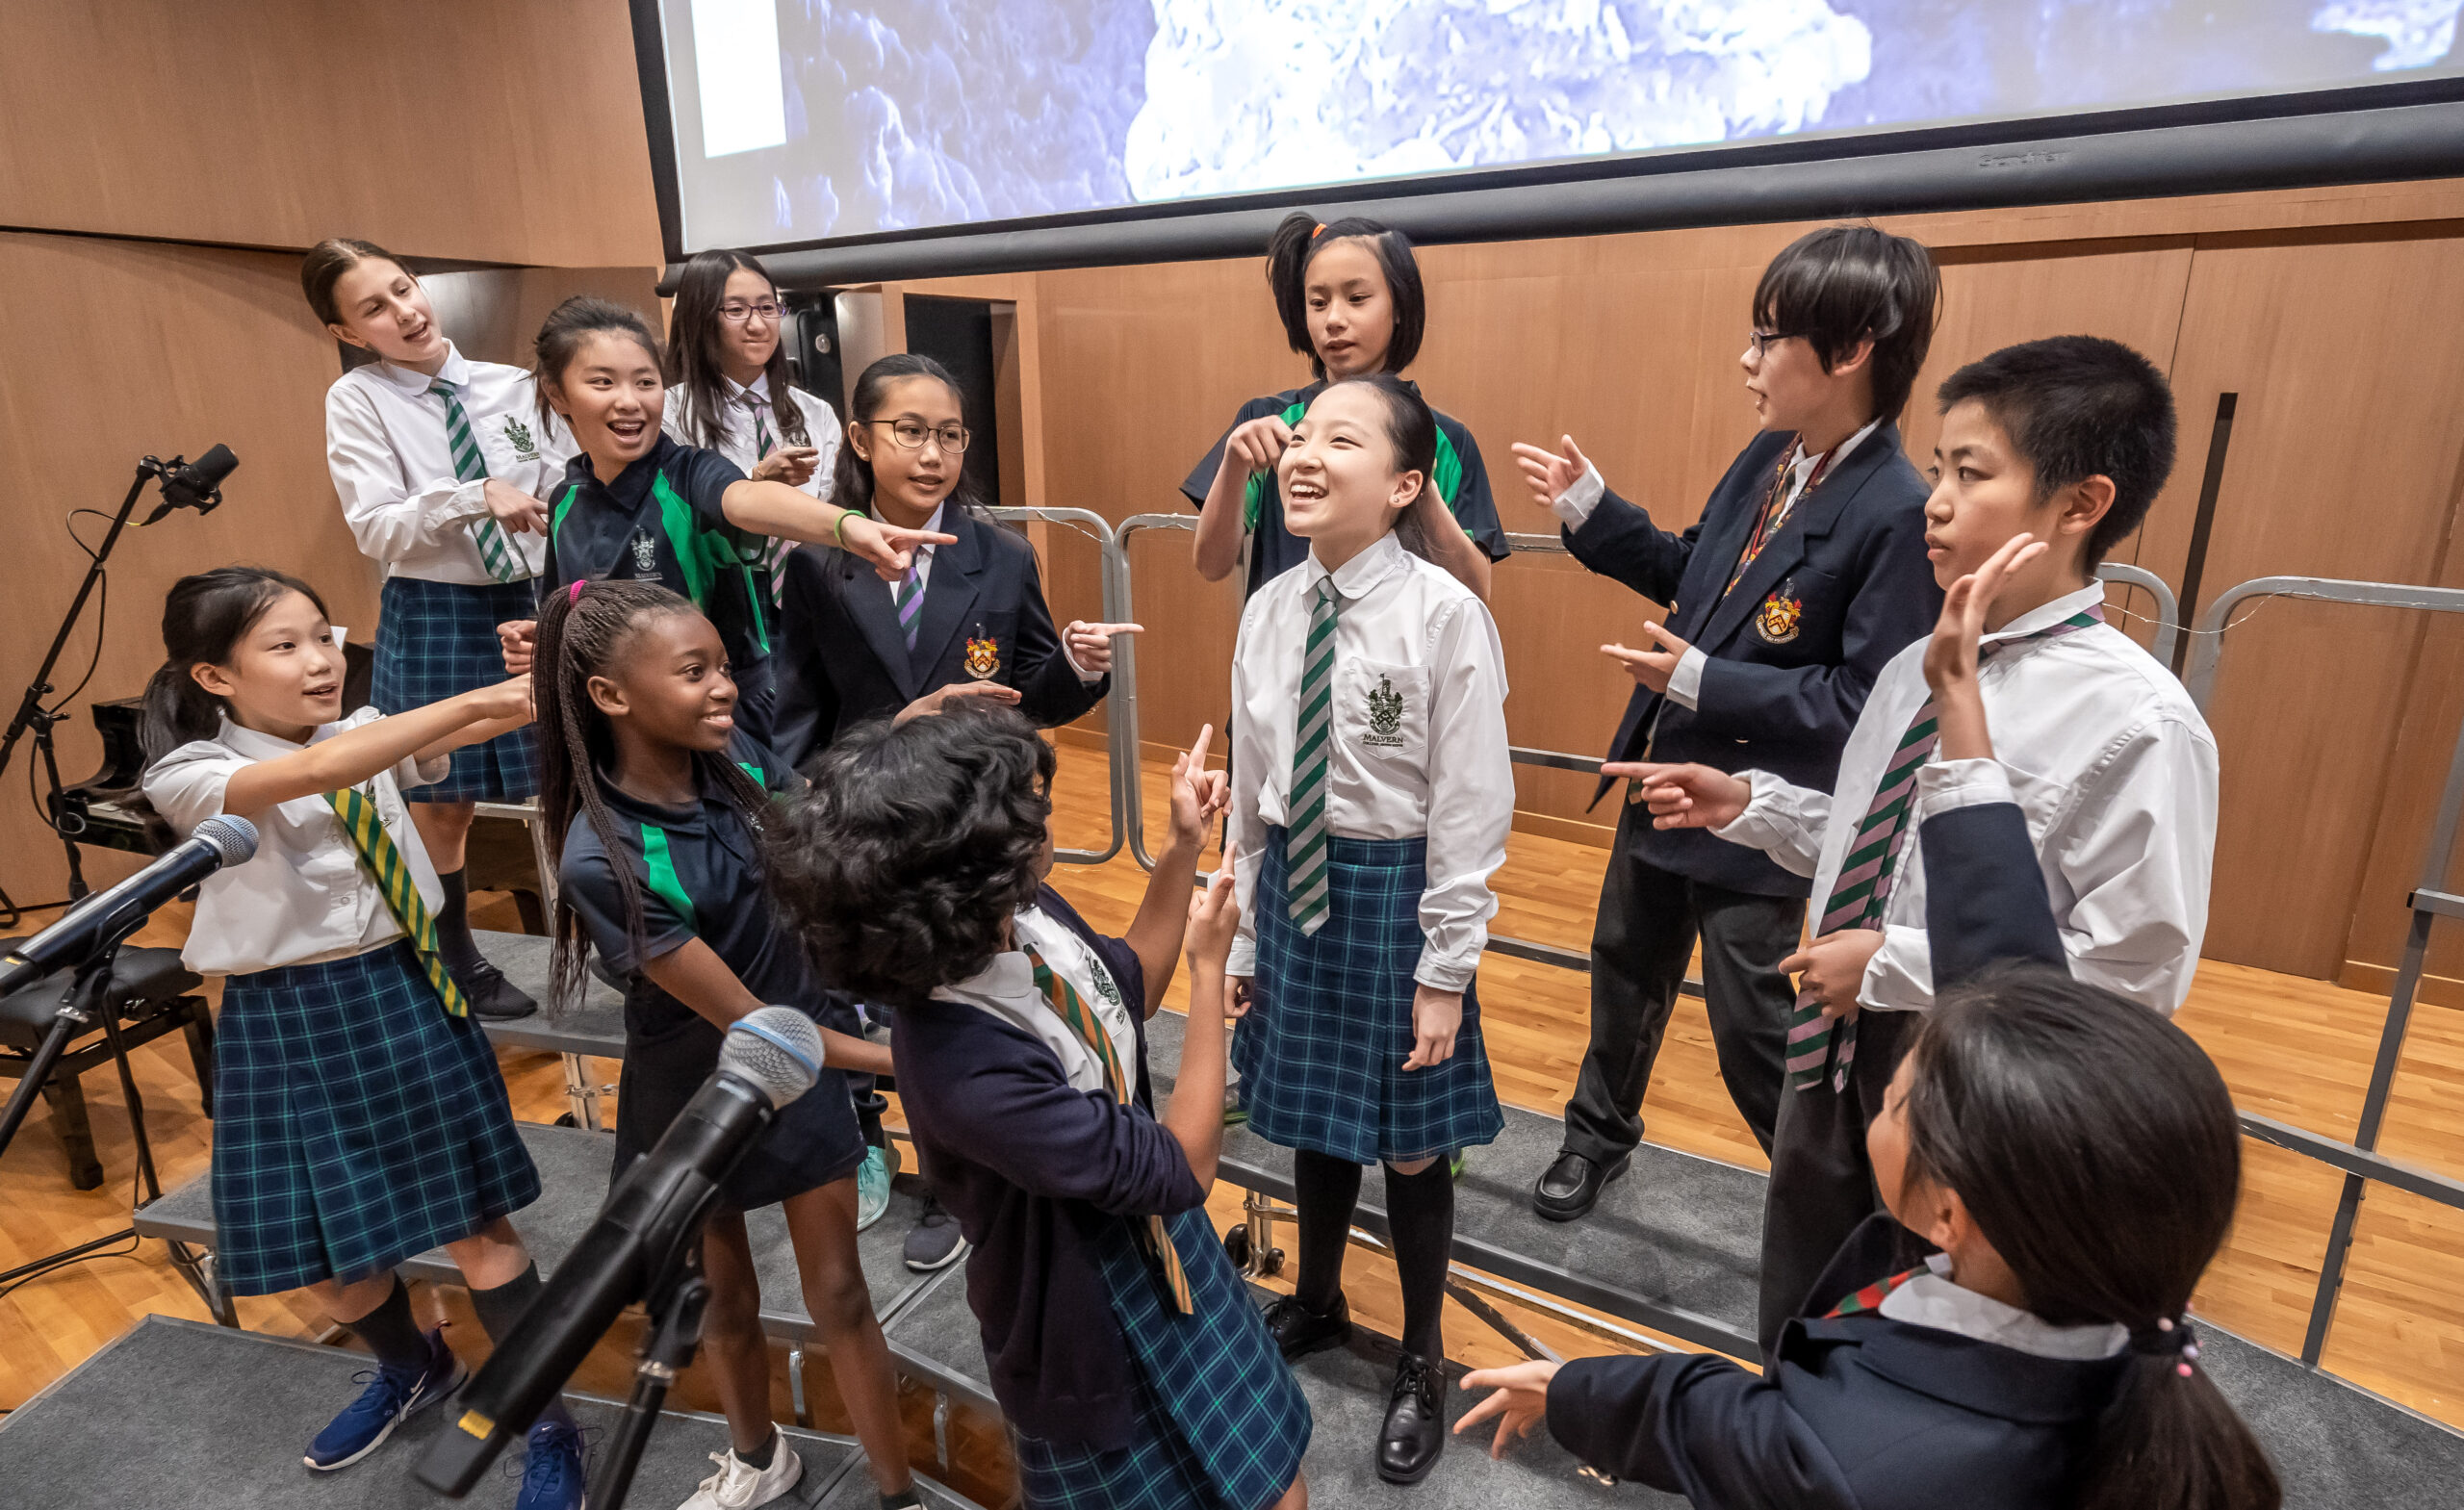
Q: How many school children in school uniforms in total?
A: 12